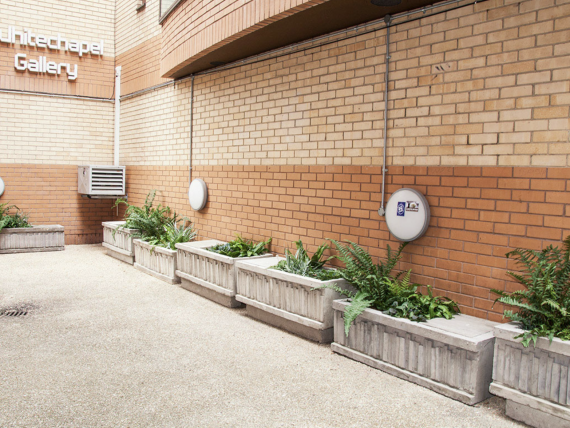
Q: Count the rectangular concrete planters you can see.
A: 7